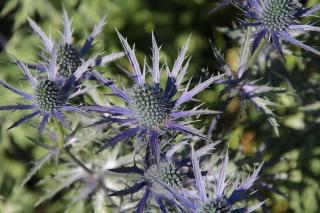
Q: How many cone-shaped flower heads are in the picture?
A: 6